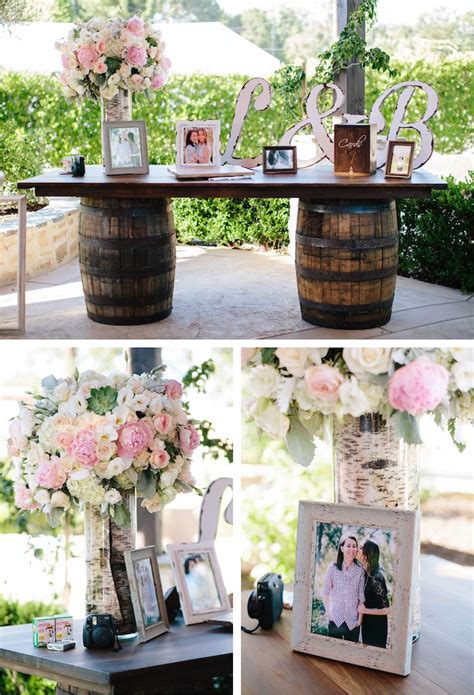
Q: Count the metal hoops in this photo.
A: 10